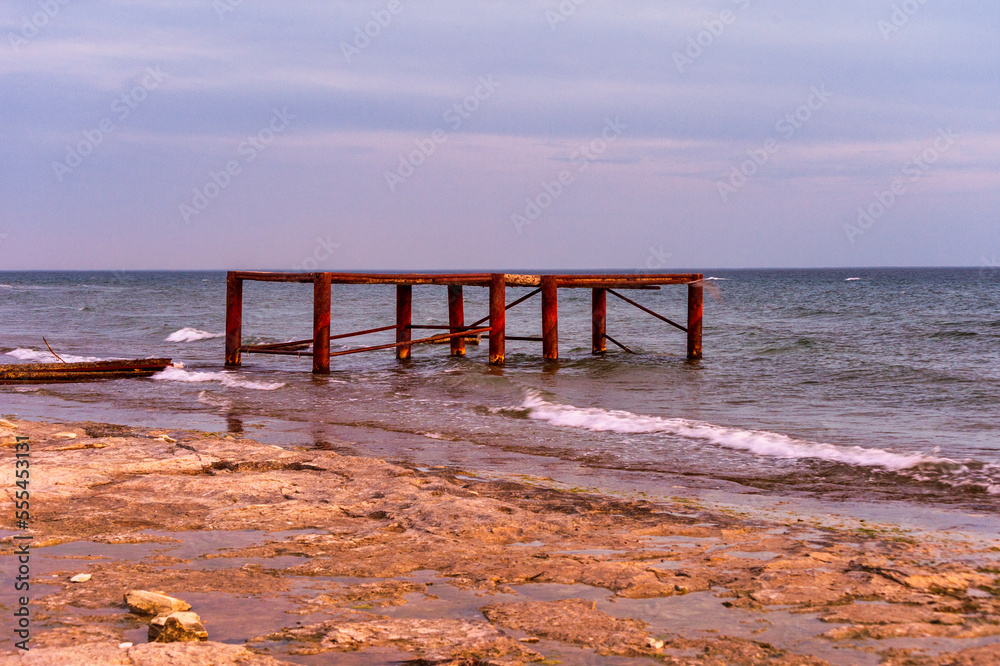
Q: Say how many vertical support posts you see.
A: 8